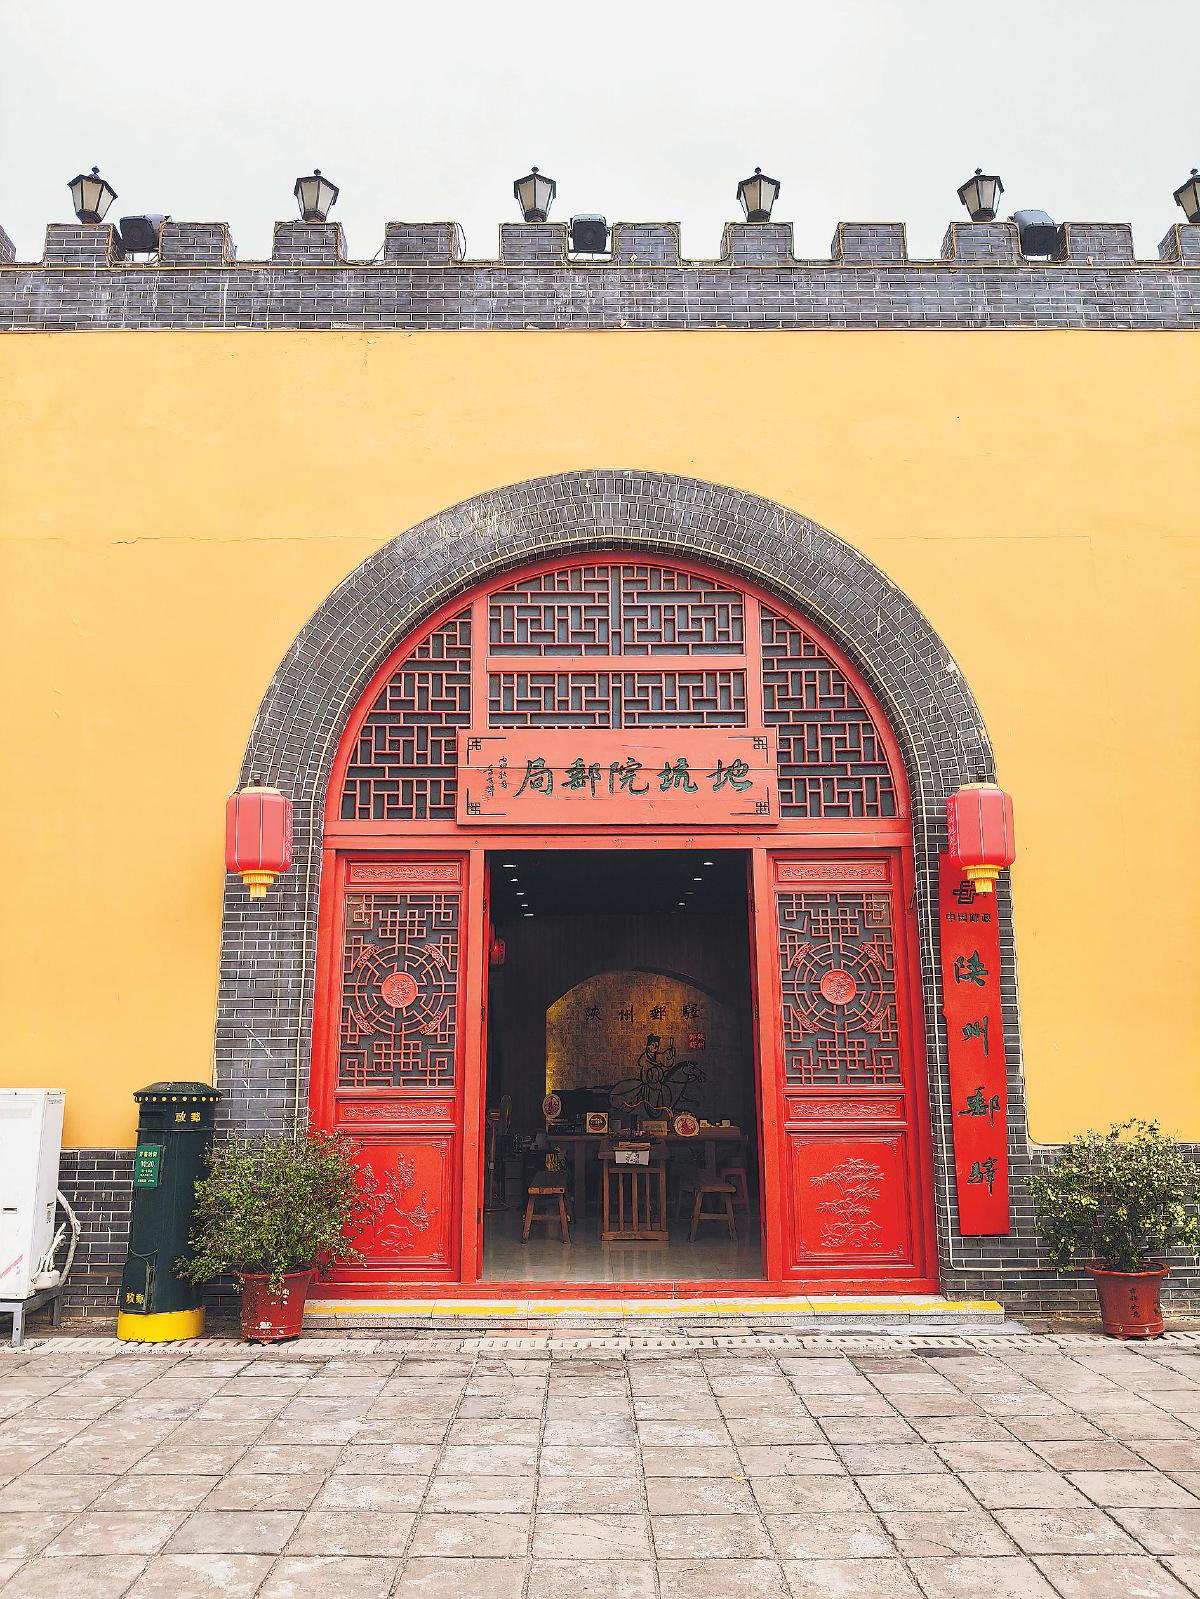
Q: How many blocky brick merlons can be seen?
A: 12